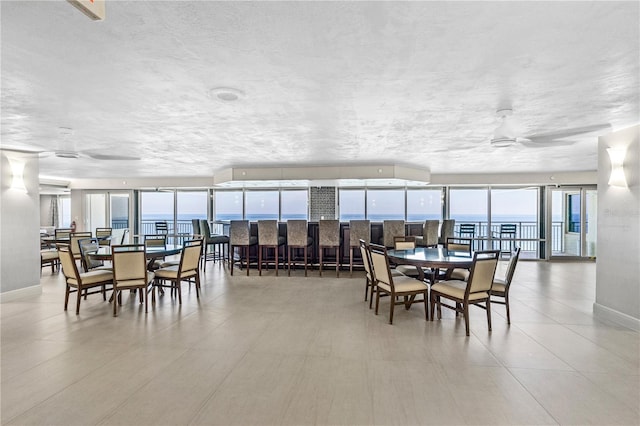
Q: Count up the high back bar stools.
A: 10